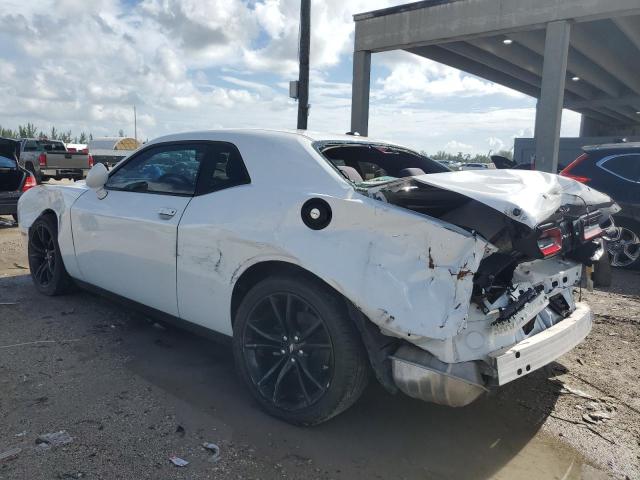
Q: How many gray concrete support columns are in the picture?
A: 2